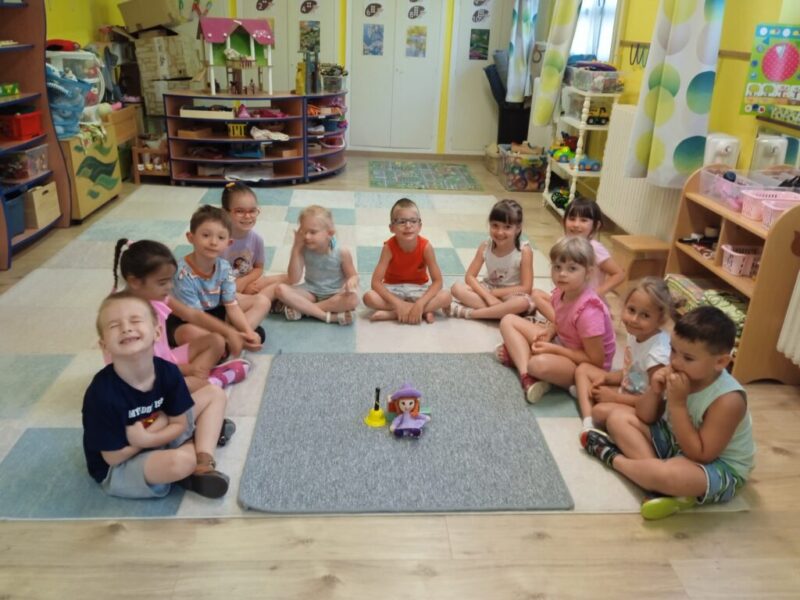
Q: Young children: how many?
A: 11